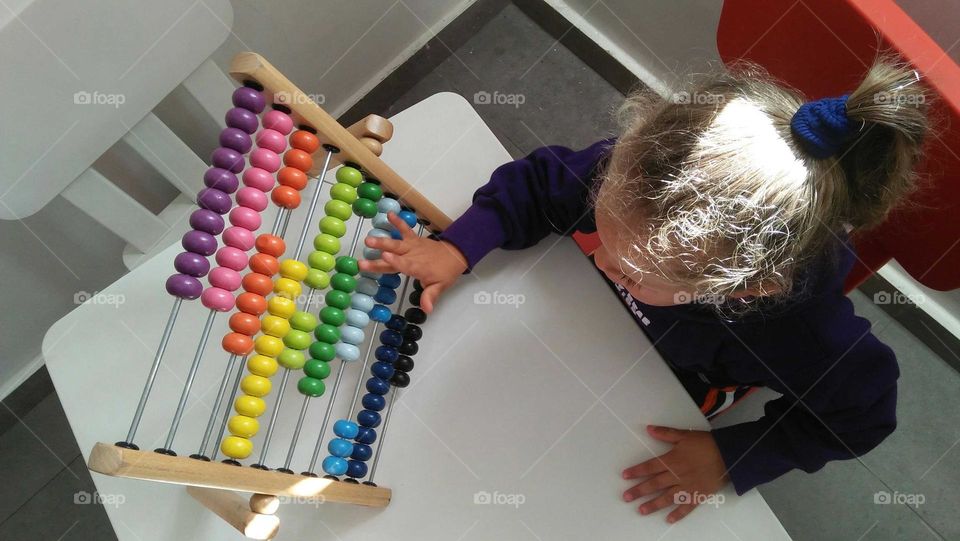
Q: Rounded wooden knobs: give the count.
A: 2